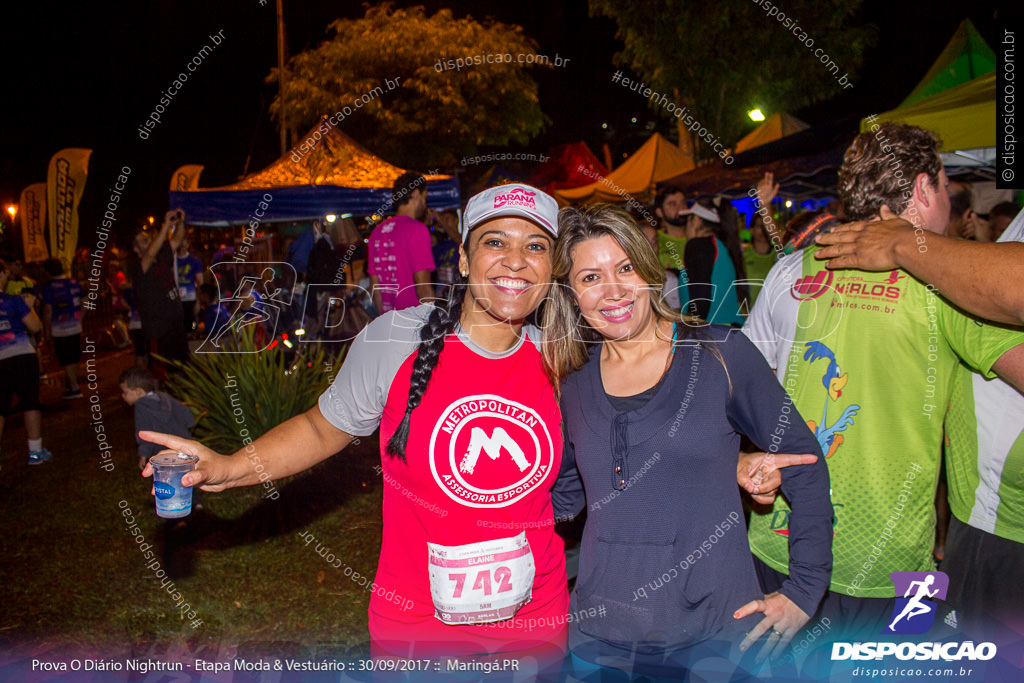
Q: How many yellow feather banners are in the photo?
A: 3